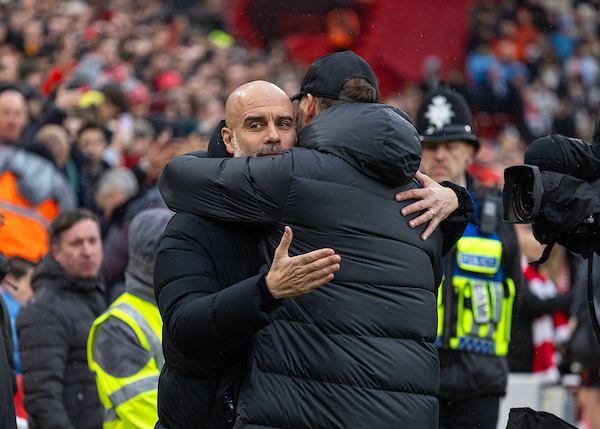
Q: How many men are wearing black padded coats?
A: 3